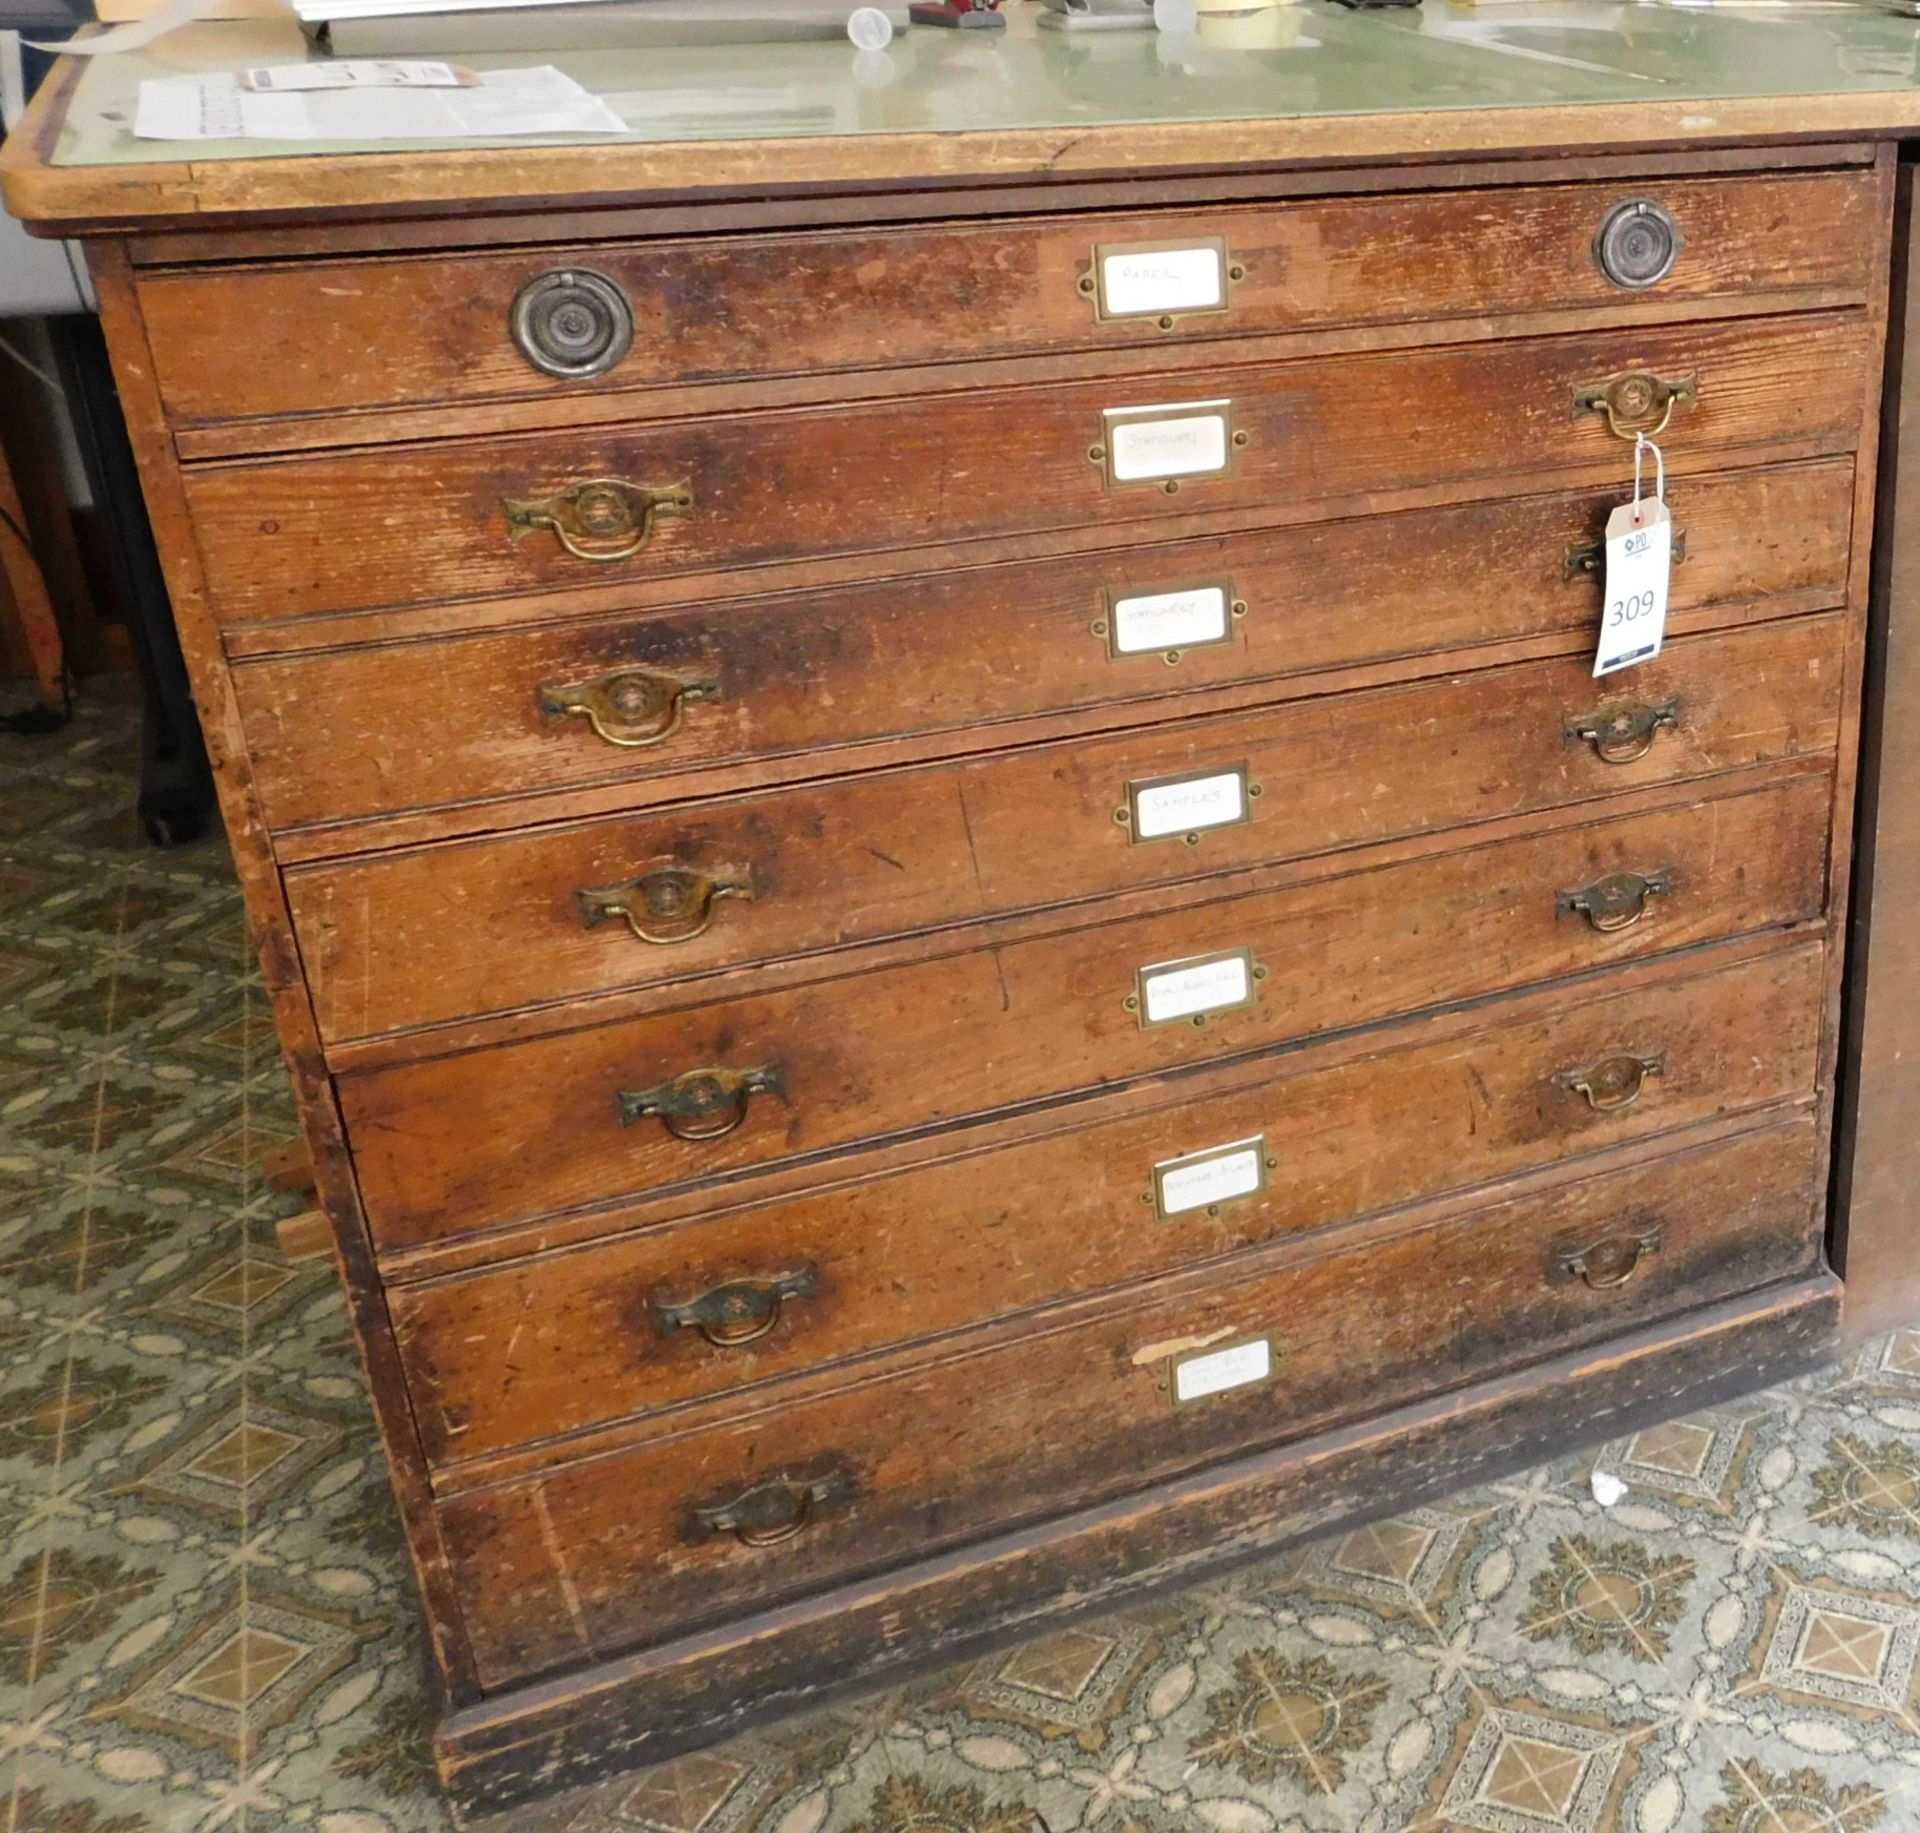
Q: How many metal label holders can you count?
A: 7